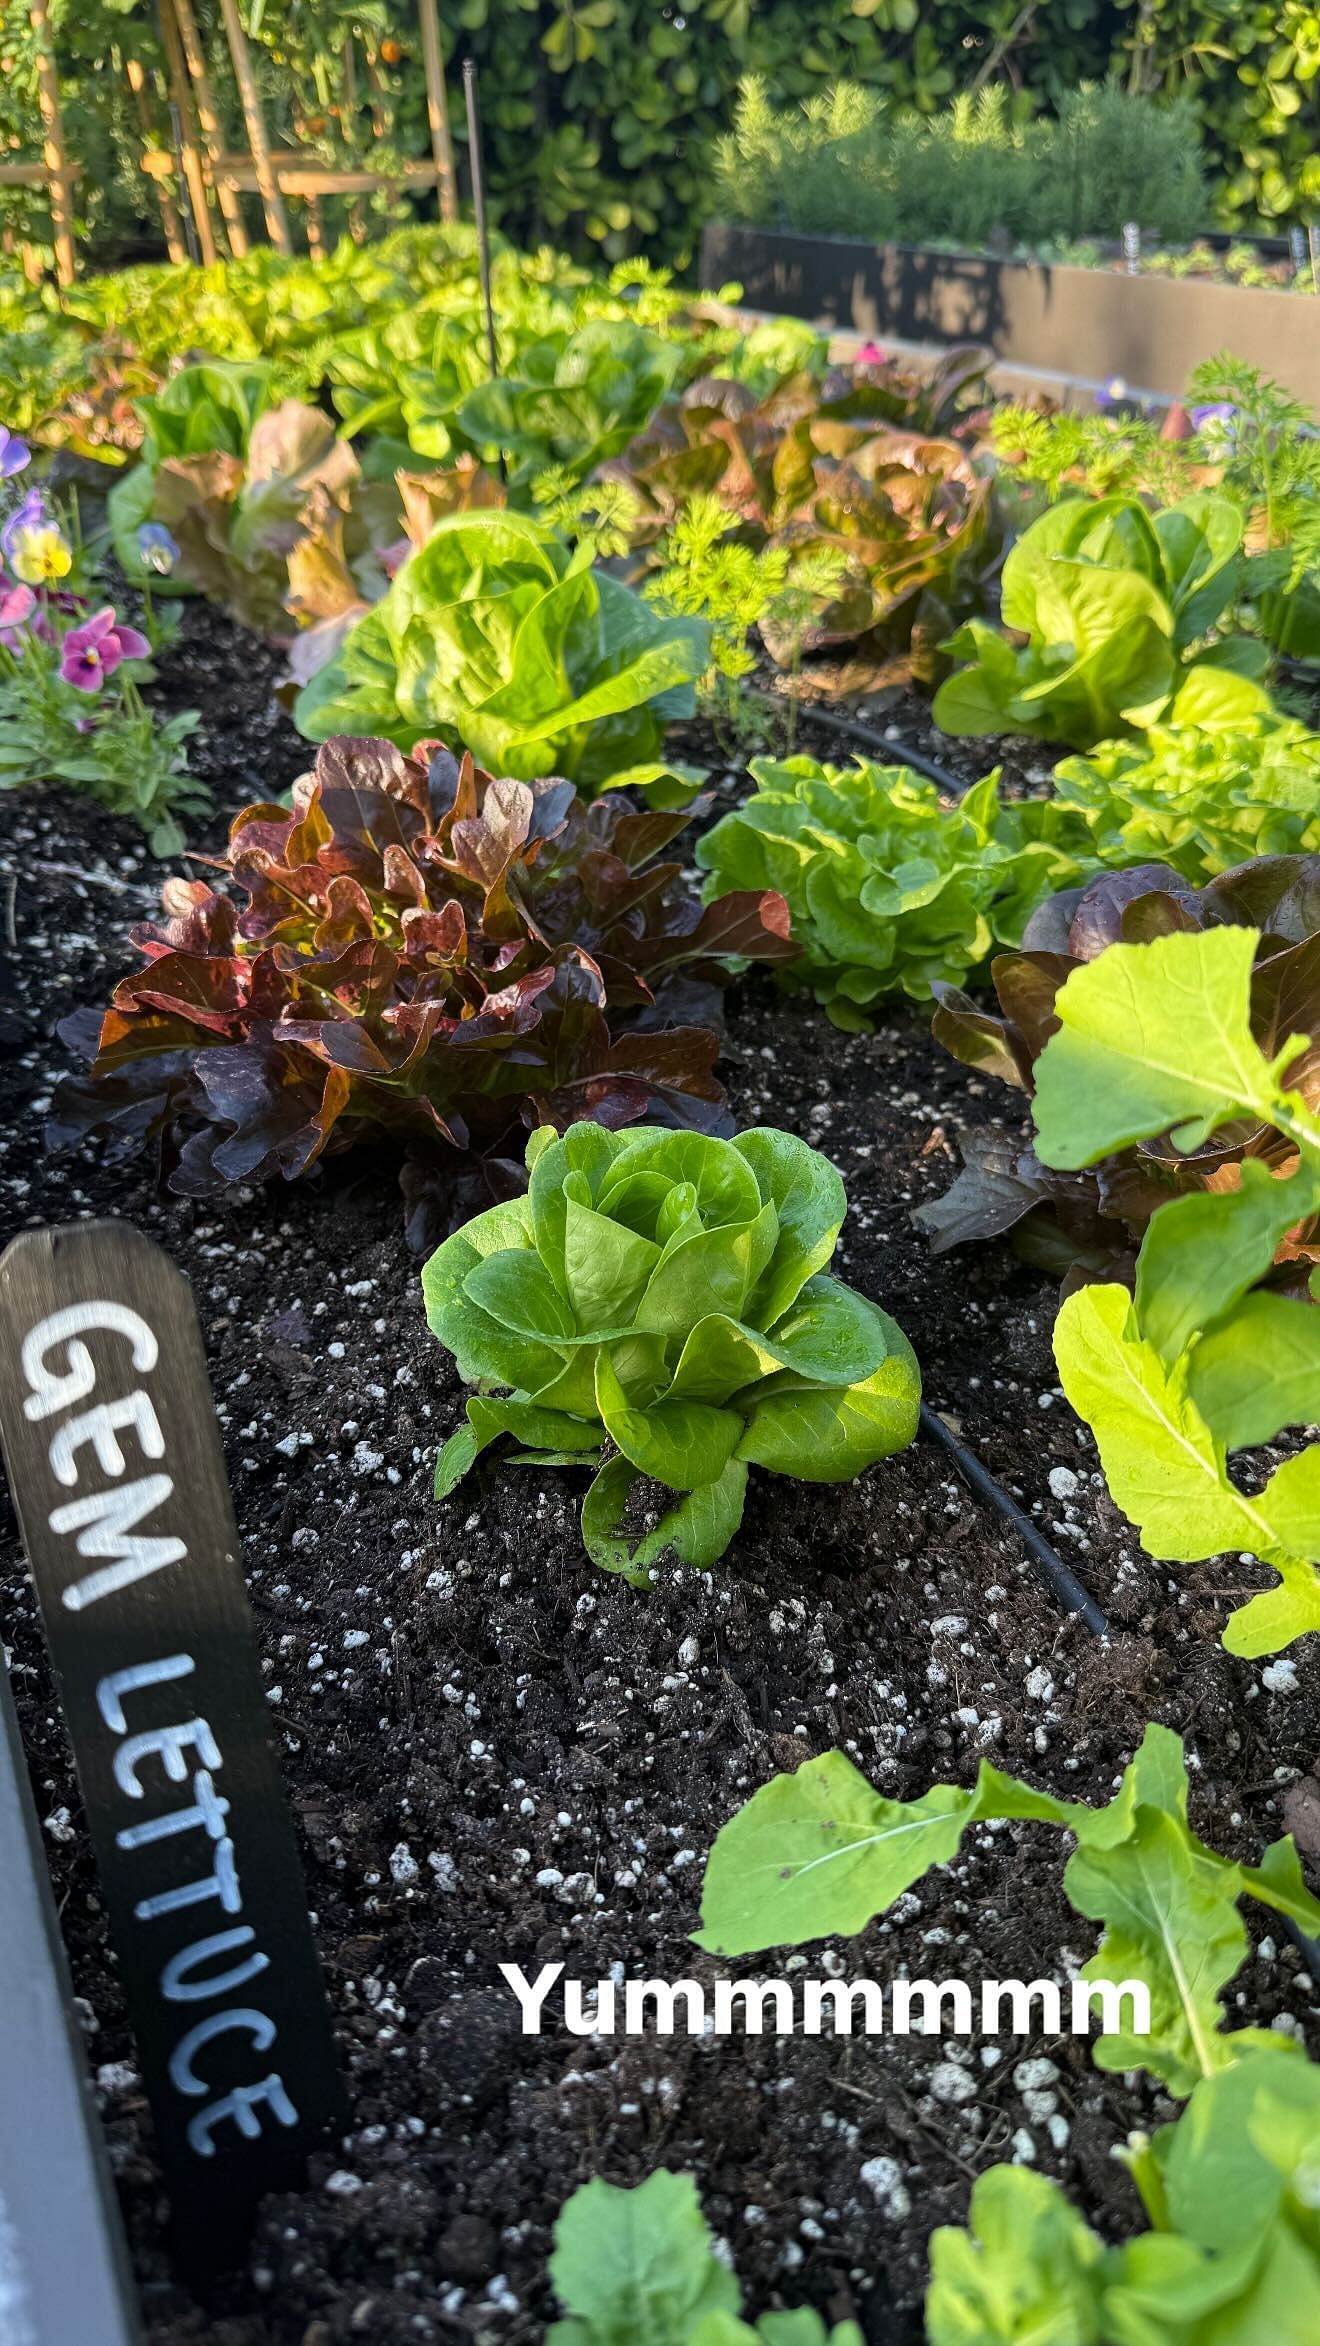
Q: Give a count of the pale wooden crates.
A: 0